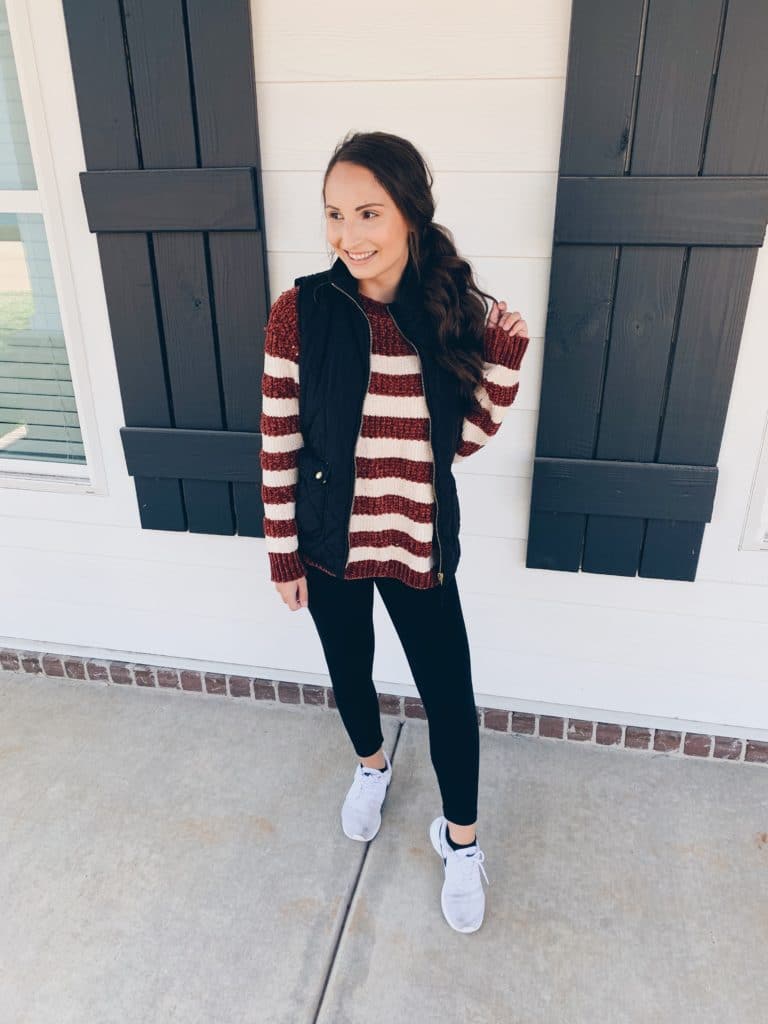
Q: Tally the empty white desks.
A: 0